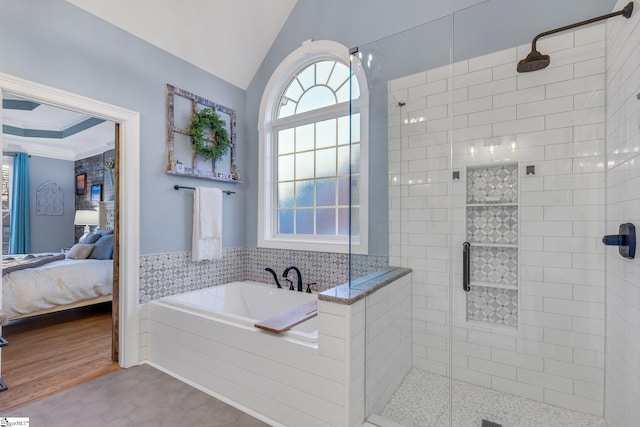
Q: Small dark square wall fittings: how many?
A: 2